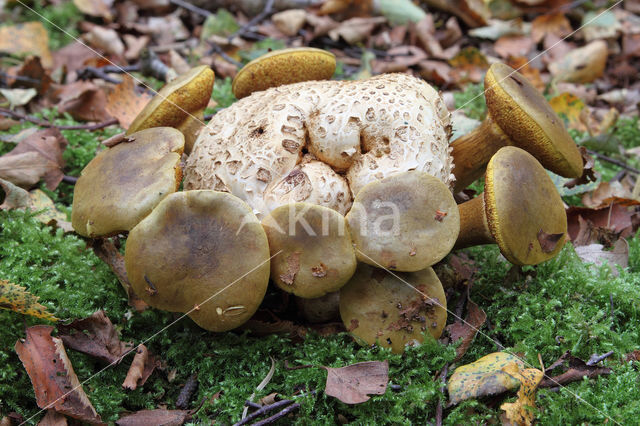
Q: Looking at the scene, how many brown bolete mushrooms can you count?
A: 9